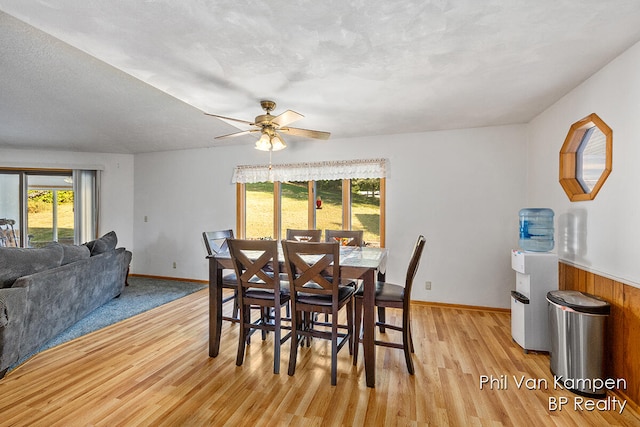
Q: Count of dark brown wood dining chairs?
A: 6